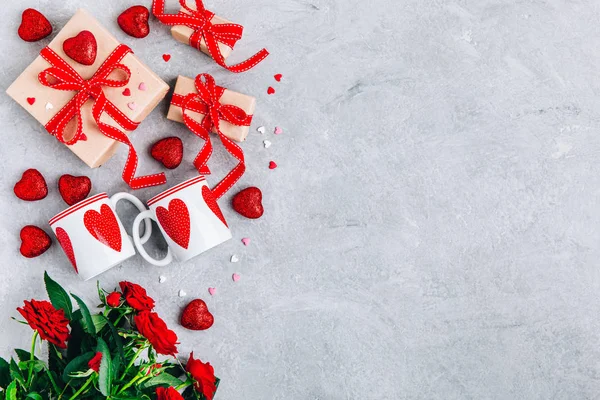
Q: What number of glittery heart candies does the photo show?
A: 9